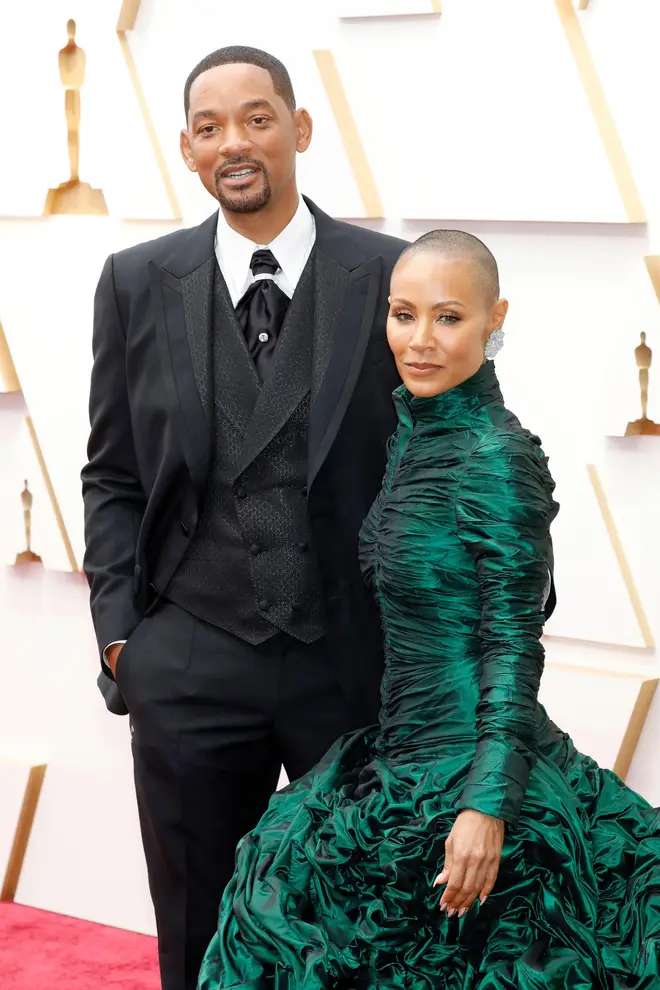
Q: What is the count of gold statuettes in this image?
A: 3